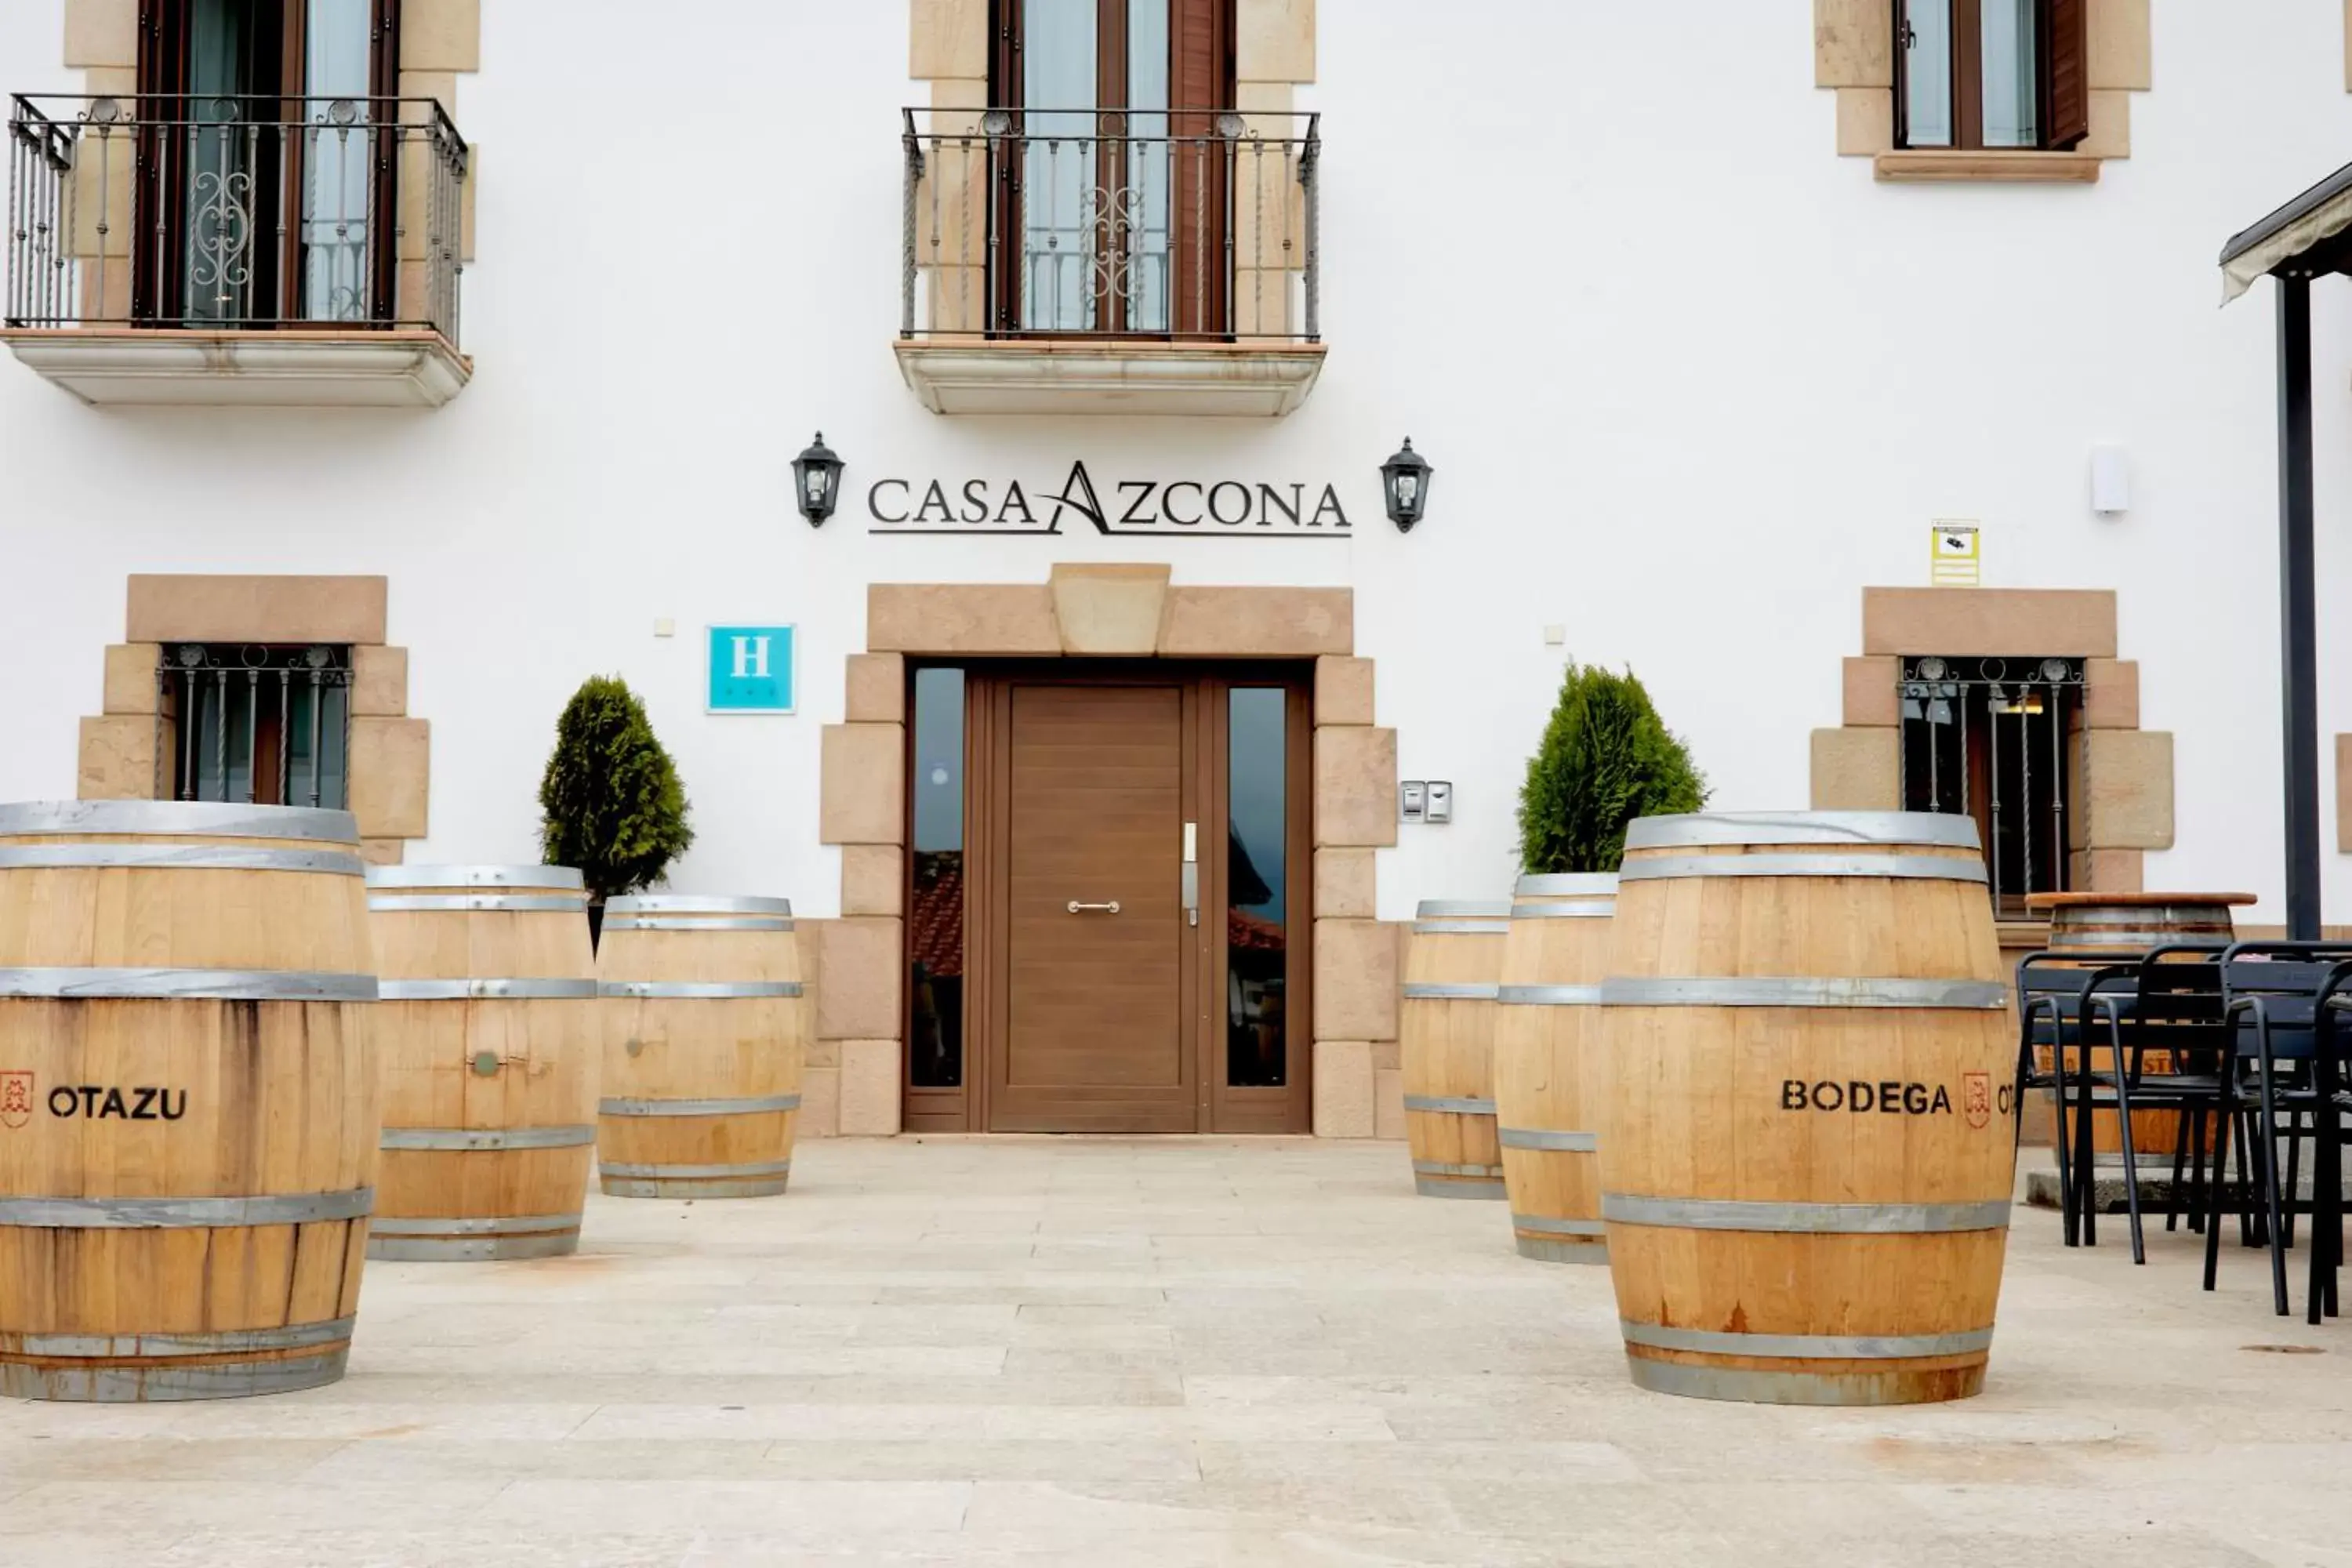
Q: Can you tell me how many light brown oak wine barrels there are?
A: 6